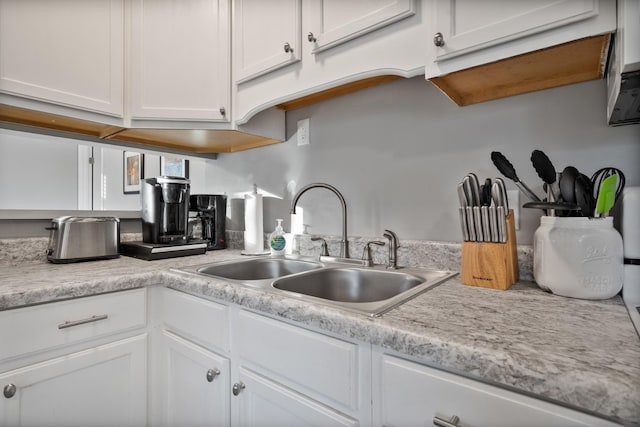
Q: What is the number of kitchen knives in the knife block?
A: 11